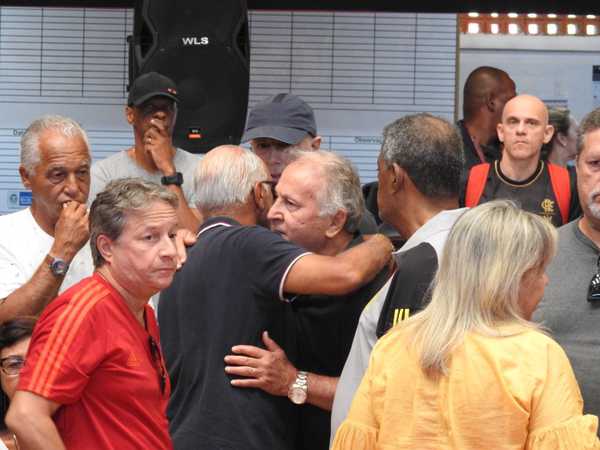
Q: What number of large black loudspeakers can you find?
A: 1